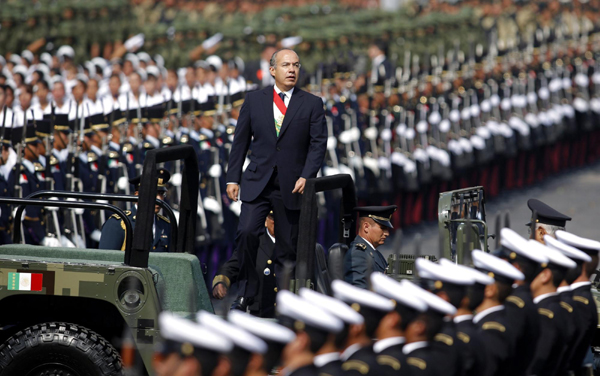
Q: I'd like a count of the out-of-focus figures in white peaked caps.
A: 15